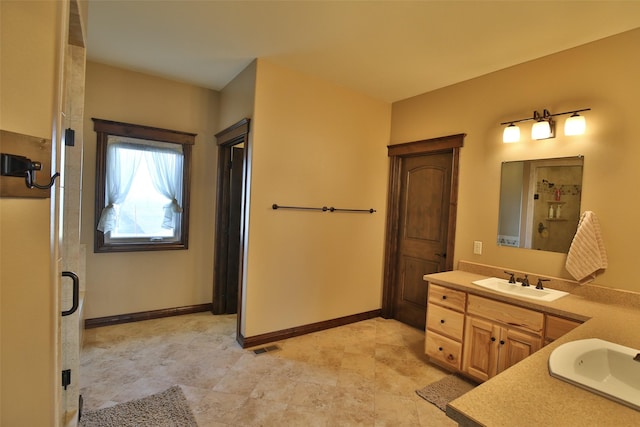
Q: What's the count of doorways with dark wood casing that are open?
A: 1